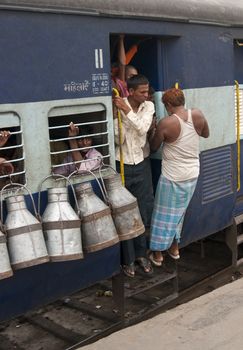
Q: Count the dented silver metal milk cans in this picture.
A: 5